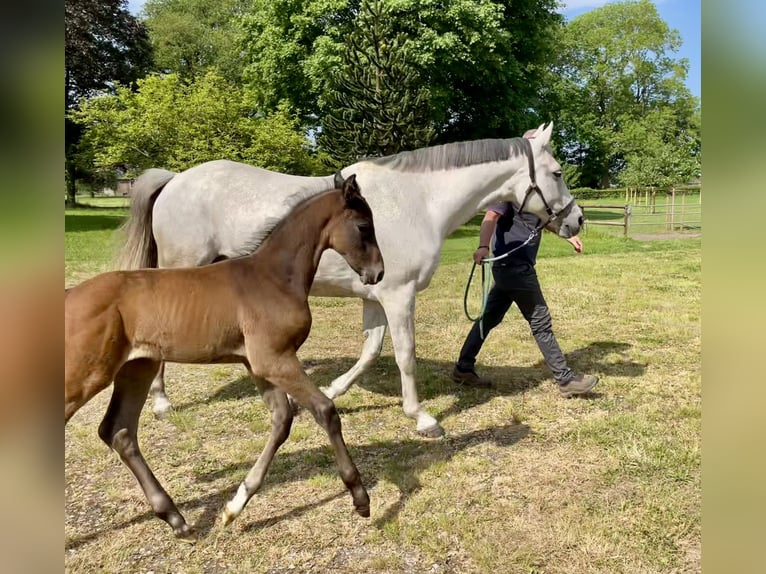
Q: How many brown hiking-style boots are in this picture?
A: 2